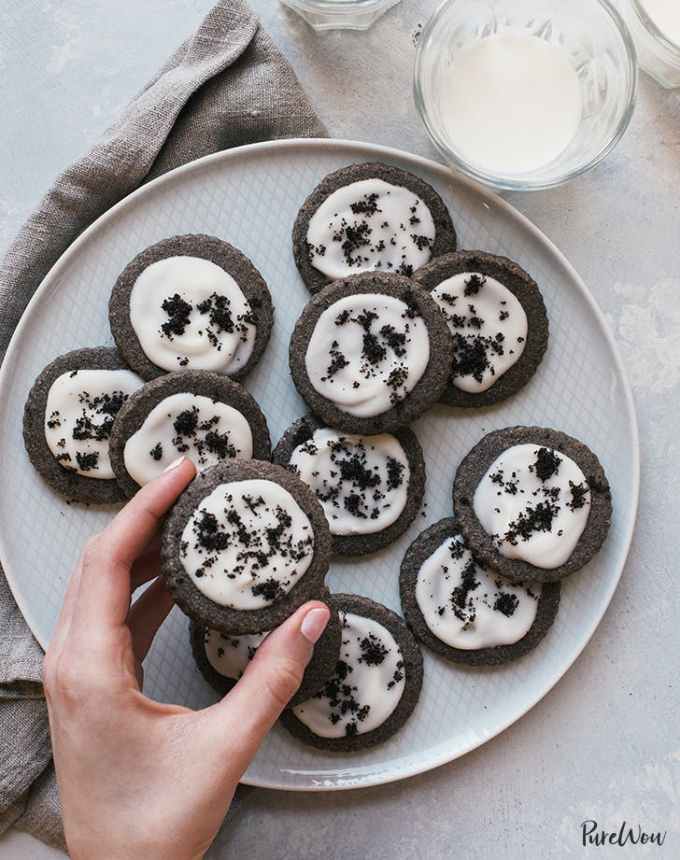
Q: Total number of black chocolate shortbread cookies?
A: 12